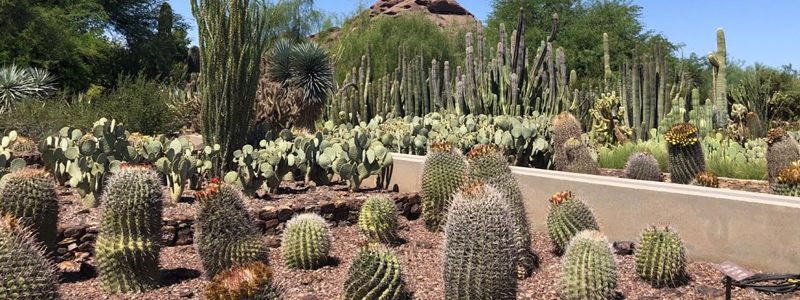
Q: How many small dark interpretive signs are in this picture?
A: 1